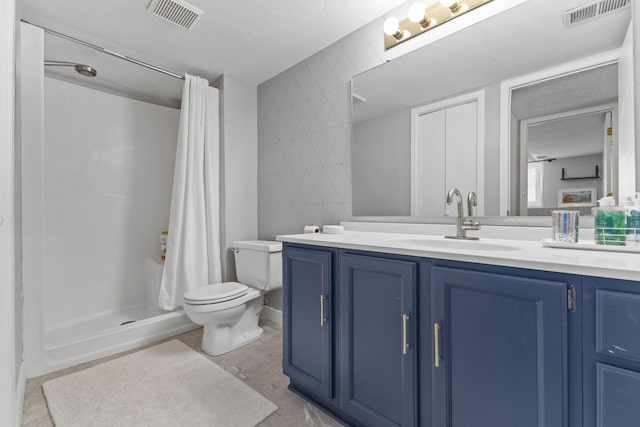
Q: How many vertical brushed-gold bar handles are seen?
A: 3